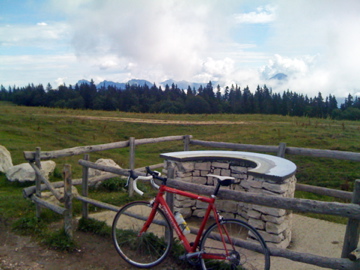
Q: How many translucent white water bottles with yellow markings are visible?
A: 1